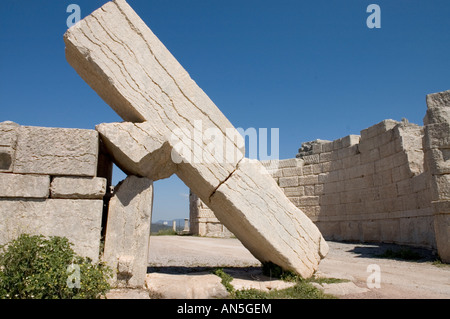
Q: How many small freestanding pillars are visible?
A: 2